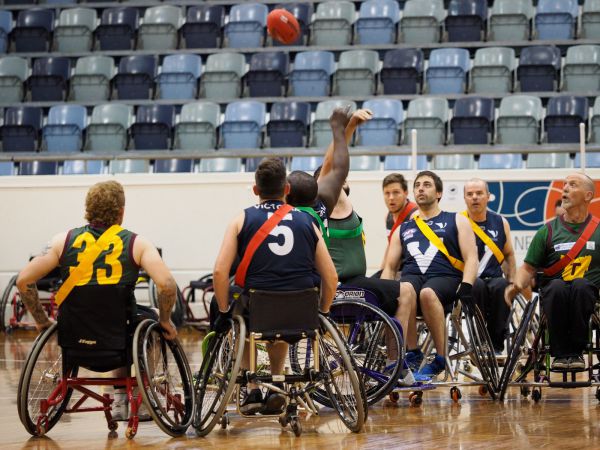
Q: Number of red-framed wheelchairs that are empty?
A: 2